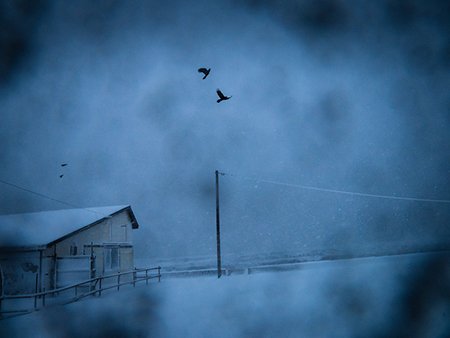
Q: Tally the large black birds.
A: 2